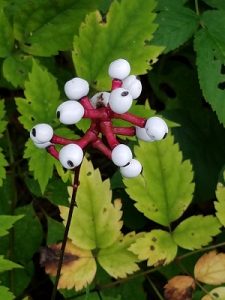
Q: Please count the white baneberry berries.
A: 13